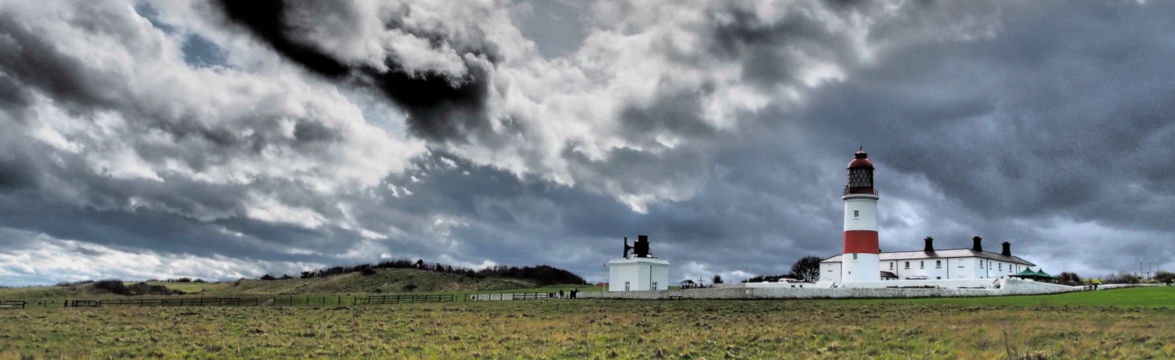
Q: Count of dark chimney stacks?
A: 3